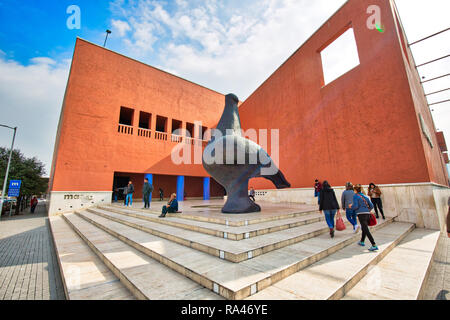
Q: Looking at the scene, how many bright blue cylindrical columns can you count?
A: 3